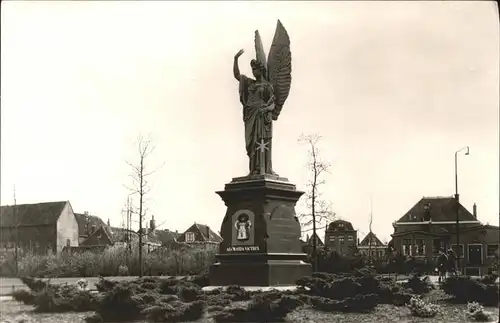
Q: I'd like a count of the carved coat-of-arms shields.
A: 1